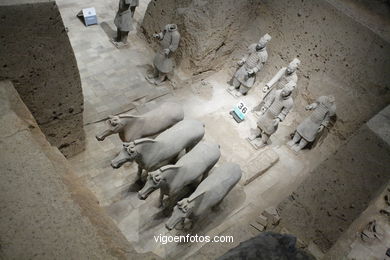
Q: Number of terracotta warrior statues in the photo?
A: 6